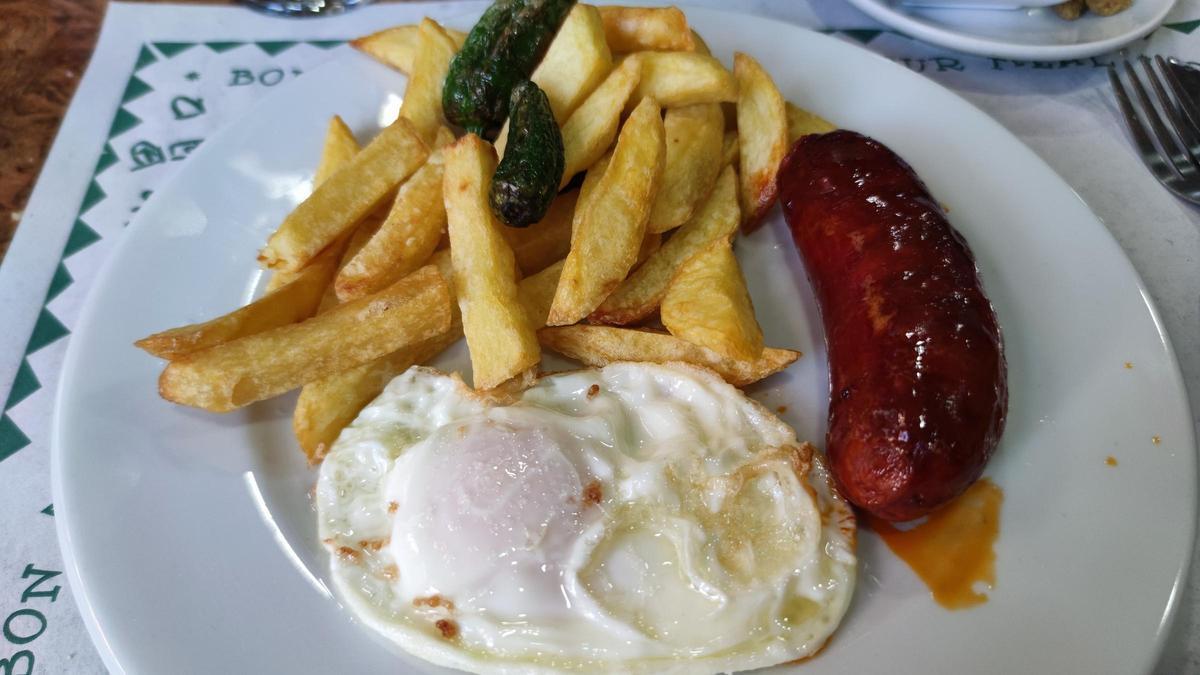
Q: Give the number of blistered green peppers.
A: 2